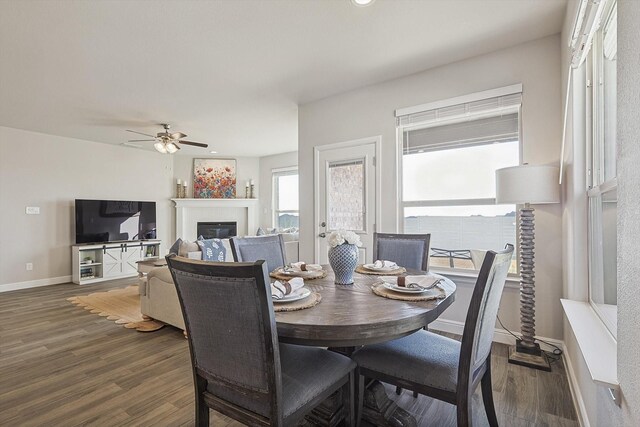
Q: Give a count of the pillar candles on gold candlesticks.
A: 4